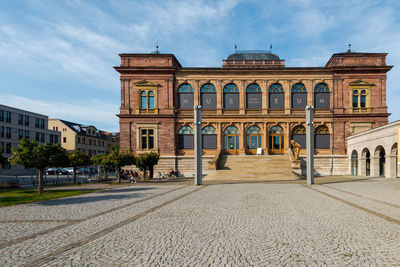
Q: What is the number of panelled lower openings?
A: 4